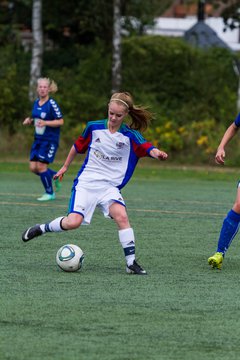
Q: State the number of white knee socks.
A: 2